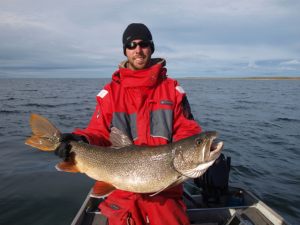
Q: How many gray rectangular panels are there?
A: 2